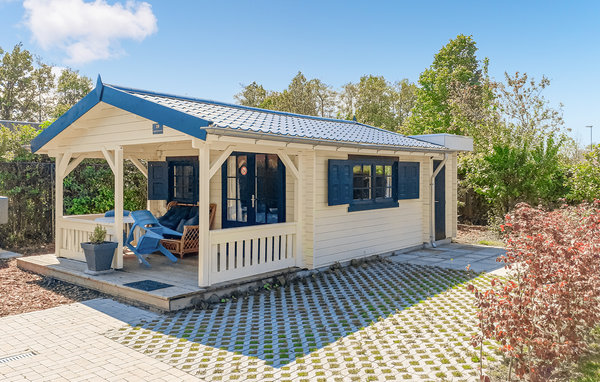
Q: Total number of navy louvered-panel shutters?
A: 3